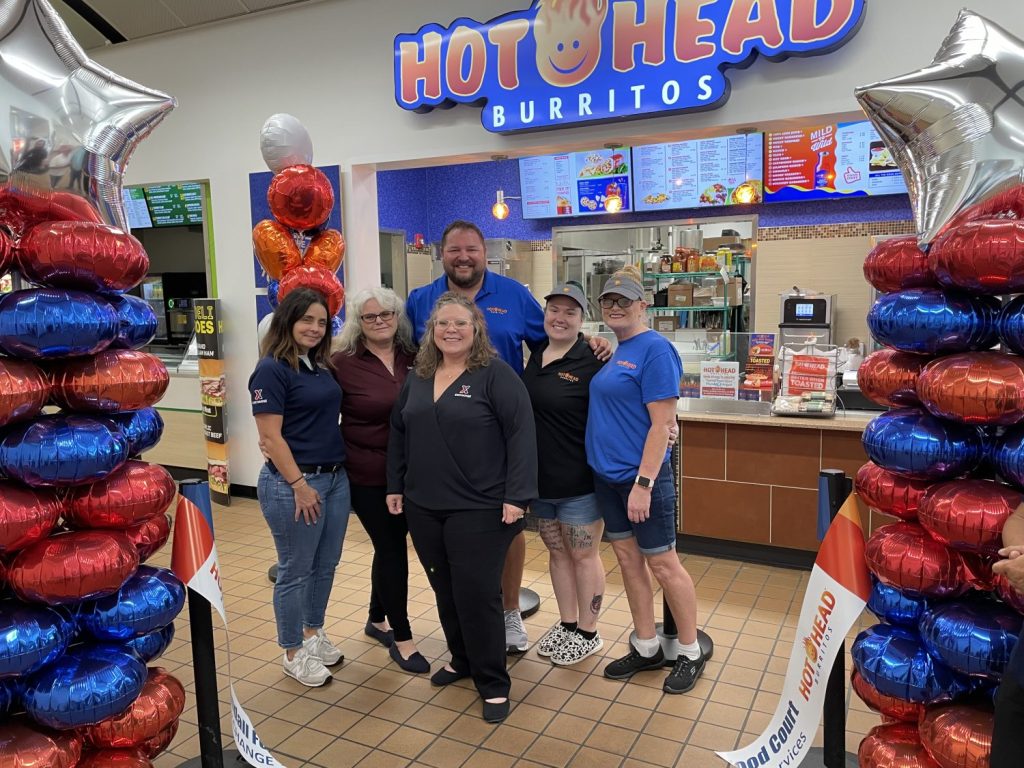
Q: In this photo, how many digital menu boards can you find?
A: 5